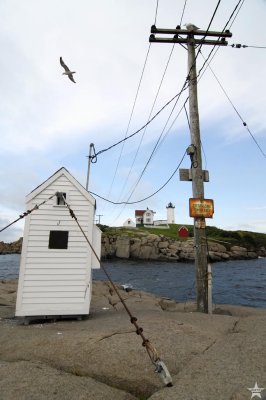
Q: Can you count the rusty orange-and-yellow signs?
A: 1